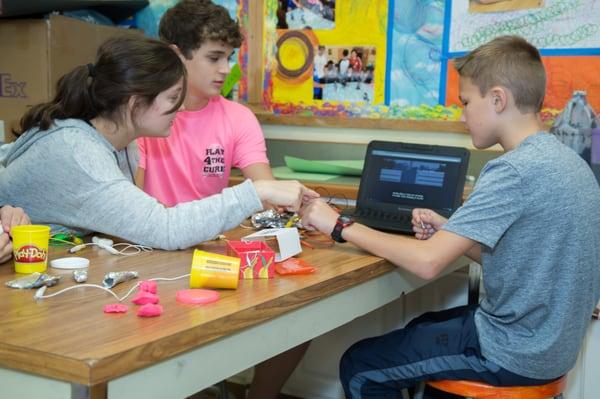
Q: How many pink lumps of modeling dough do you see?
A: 4